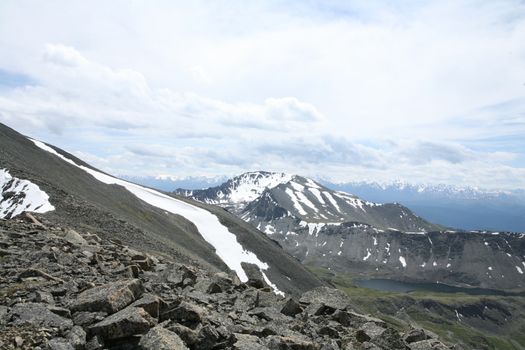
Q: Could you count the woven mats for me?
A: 0